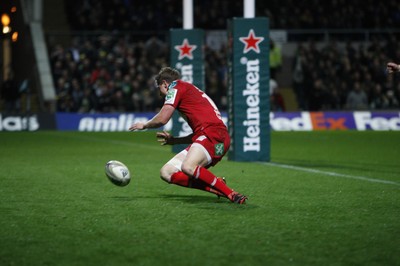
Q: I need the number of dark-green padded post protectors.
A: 2